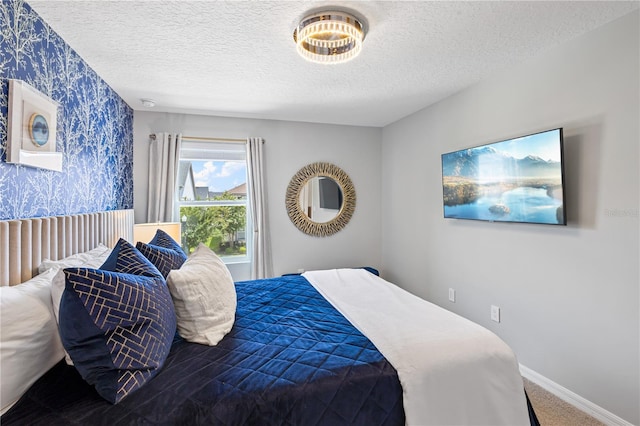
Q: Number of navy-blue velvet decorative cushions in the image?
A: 2